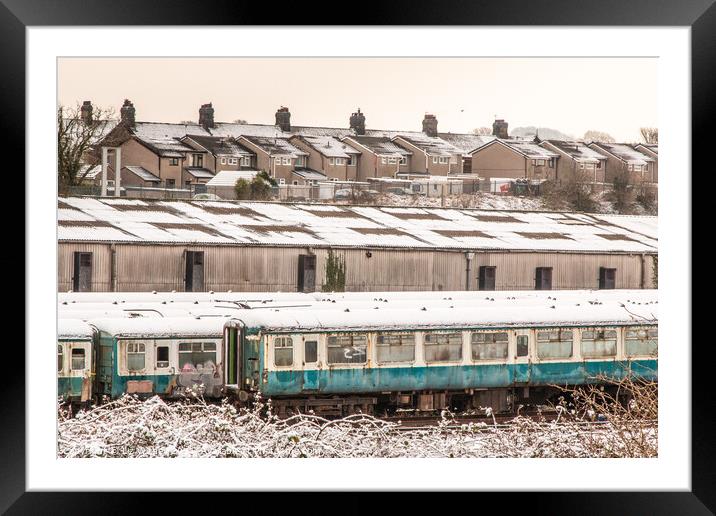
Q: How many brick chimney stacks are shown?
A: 7